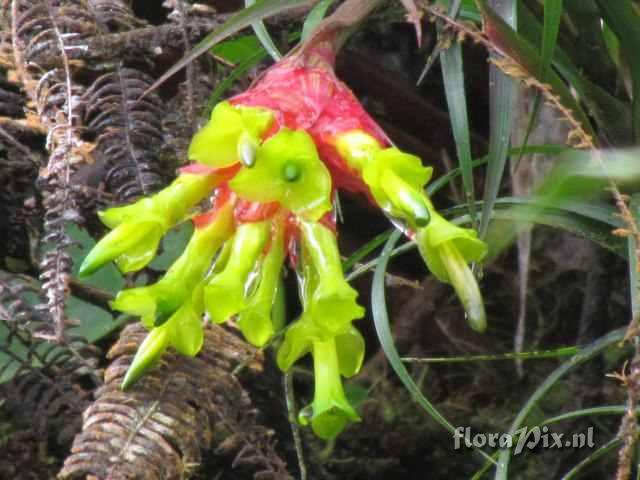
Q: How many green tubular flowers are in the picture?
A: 11